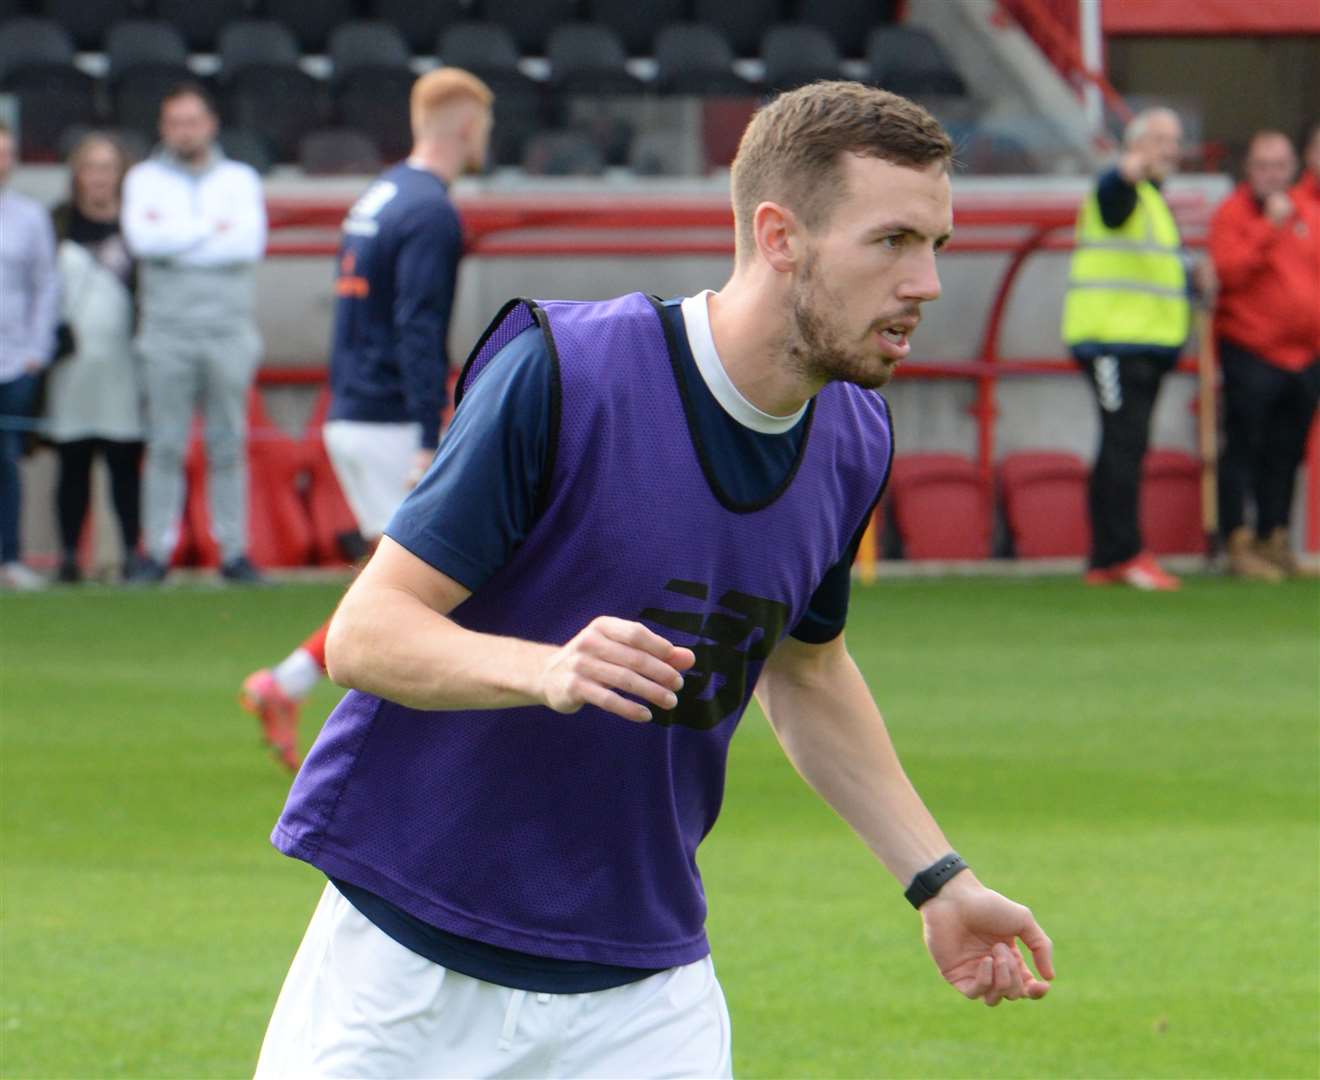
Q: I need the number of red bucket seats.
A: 3